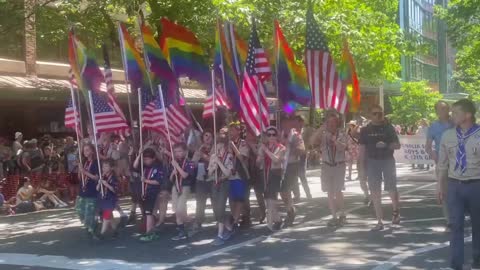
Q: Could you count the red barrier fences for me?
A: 1